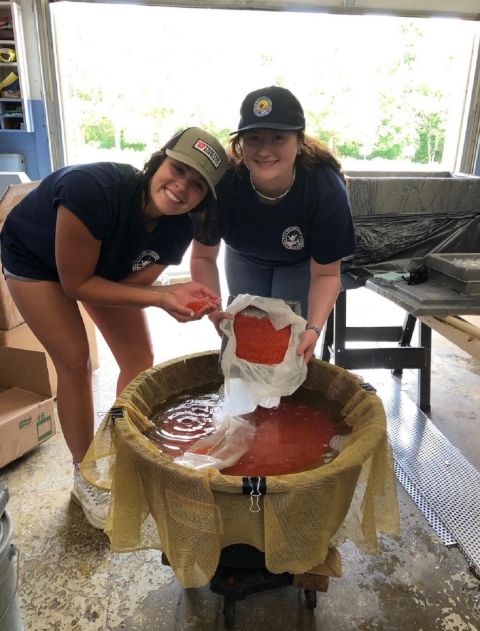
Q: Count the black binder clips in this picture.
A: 3